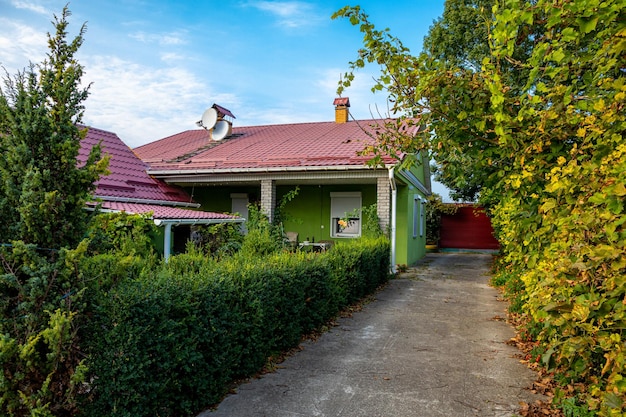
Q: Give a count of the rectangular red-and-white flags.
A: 0